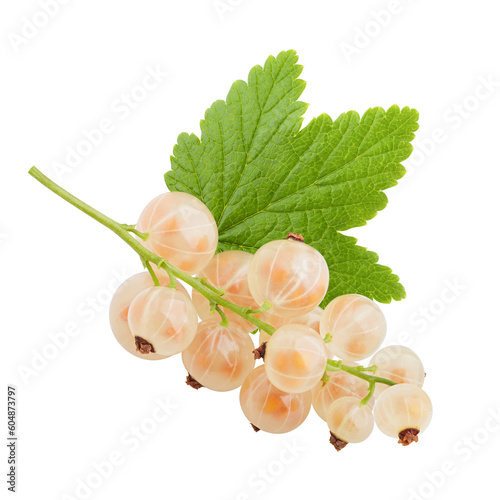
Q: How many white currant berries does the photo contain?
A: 14